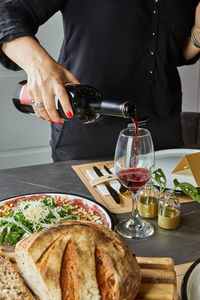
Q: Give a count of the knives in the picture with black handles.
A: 1